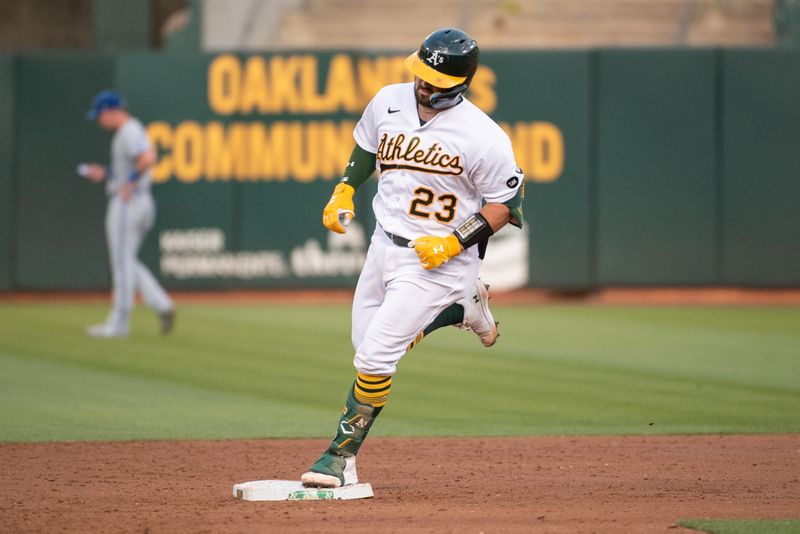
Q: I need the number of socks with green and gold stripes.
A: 2